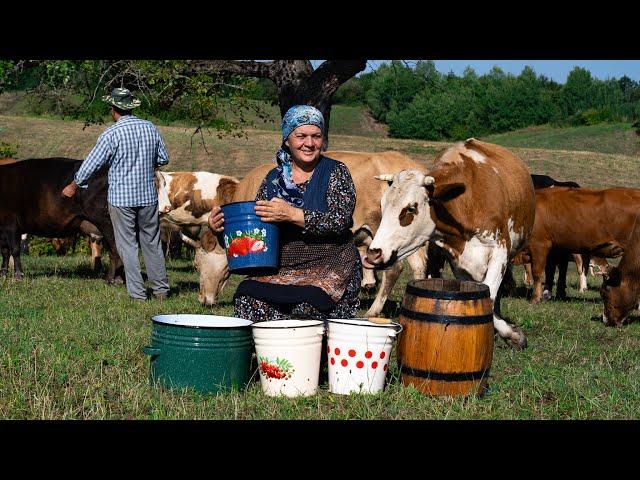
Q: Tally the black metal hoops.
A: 3